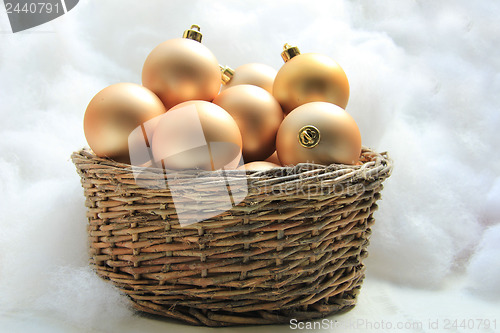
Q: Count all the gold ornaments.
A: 8